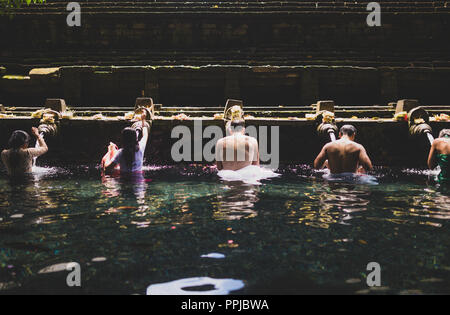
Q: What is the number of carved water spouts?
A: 5